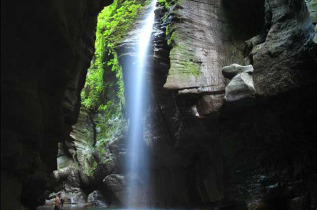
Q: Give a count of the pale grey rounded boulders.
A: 2